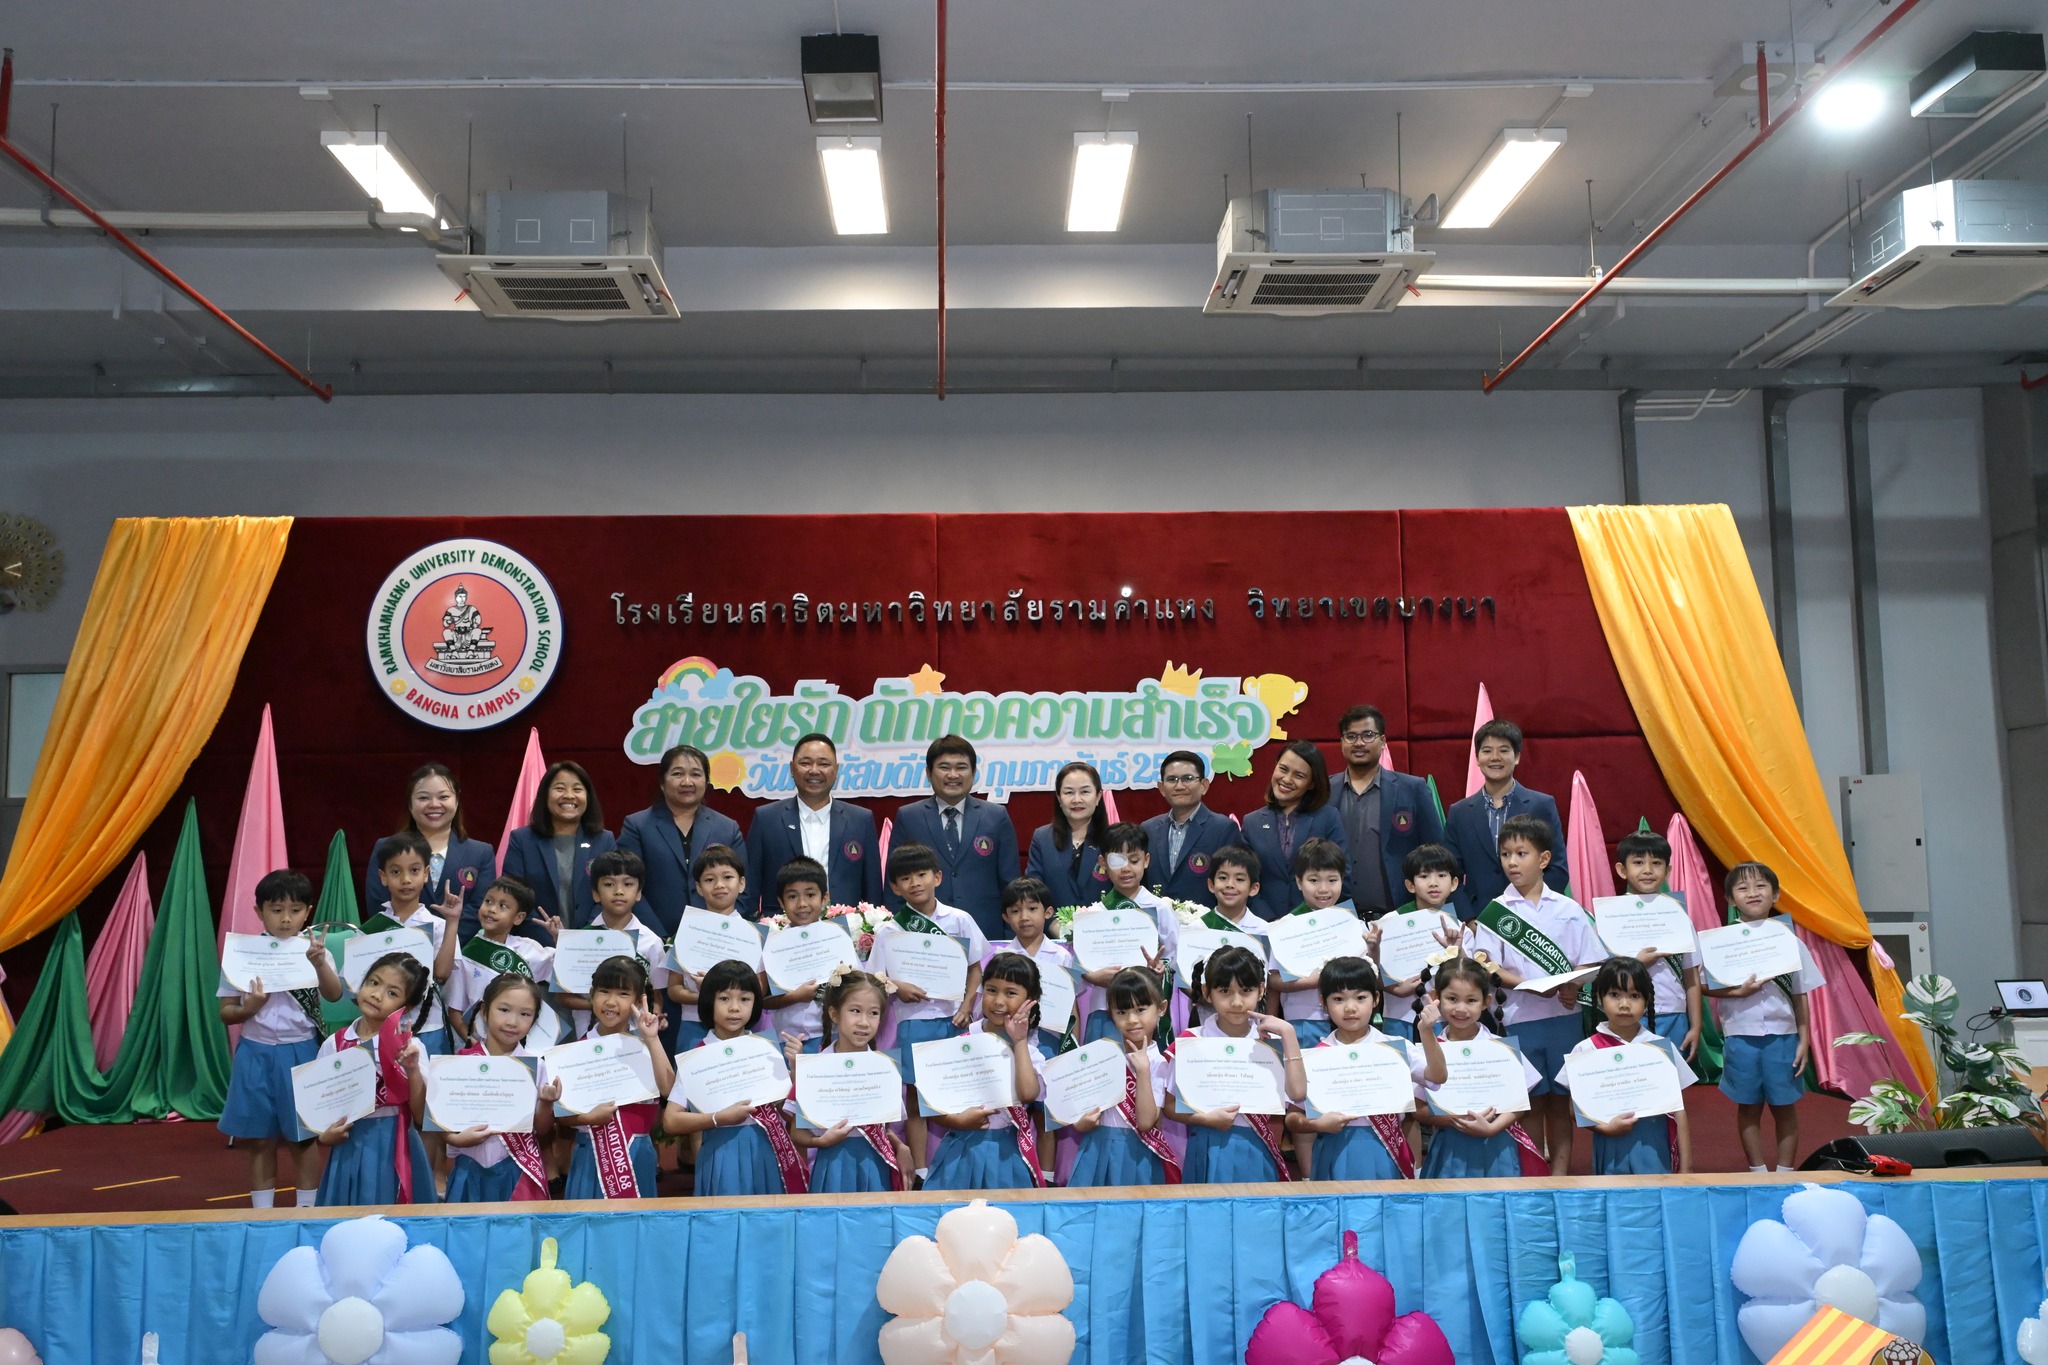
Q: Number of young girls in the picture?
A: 11